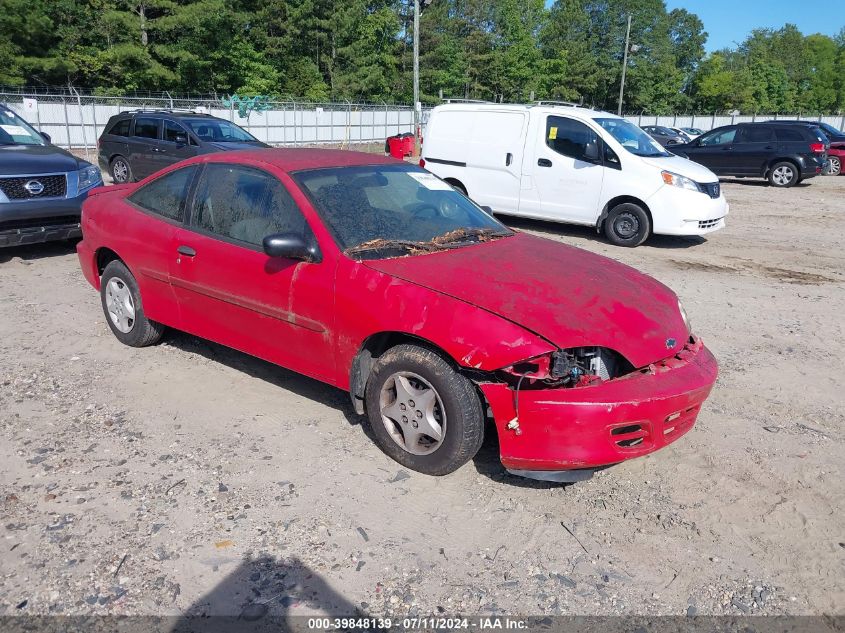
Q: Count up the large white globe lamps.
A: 0